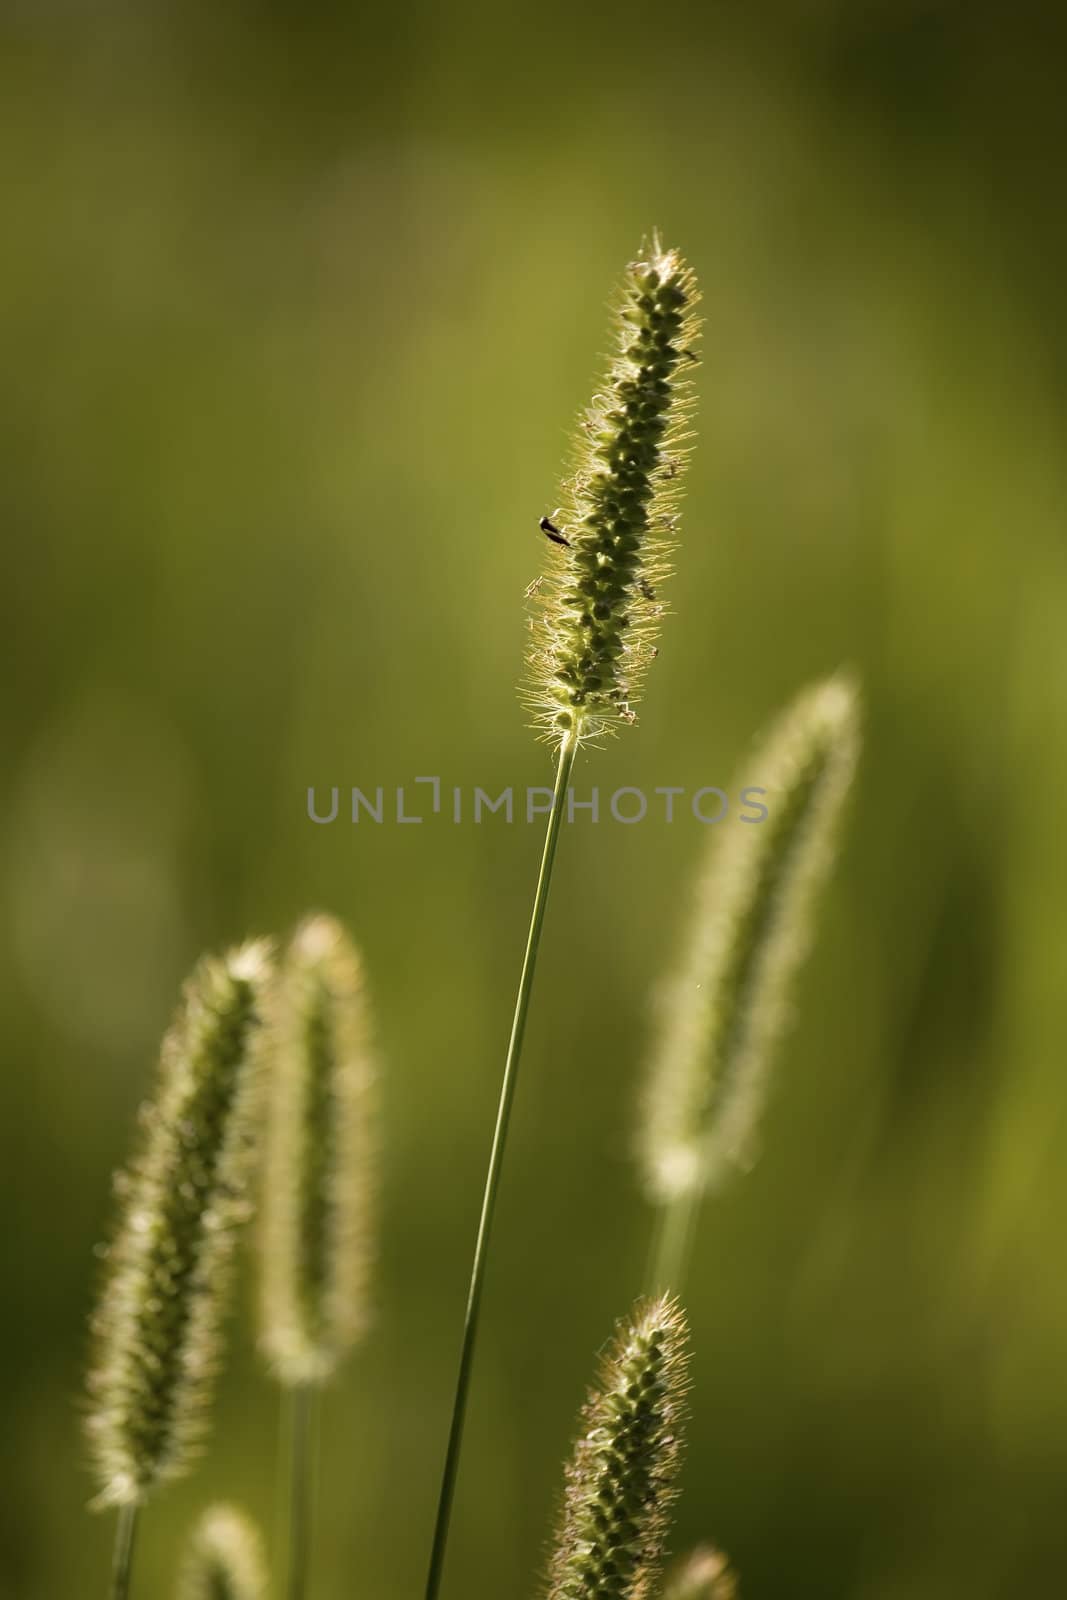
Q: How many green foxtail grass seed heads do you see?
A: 7